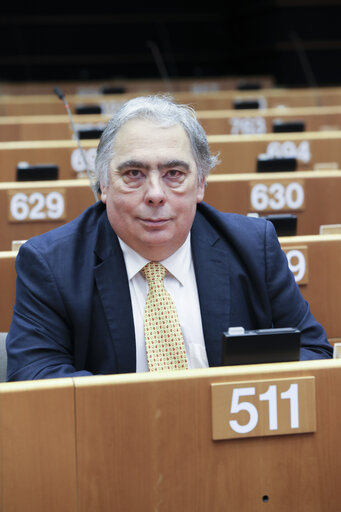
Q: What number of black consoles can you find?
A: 10